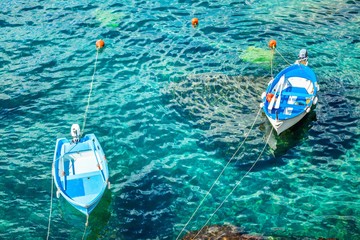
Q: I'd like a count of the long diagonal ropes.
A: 2